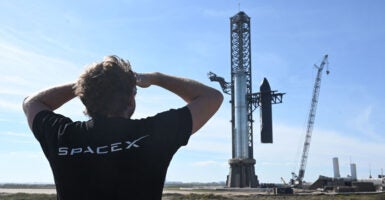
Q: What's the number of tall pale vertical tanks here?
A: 2